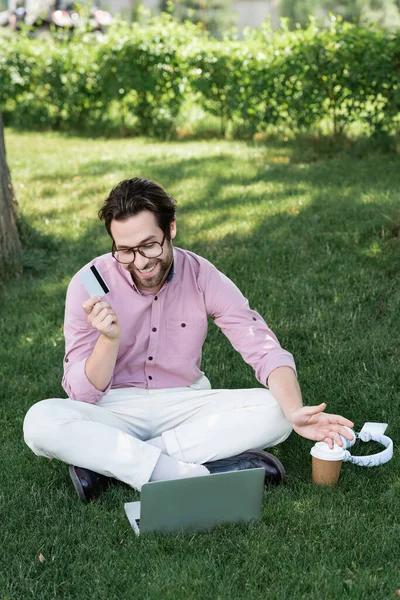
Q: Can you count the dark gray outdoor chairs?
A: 0